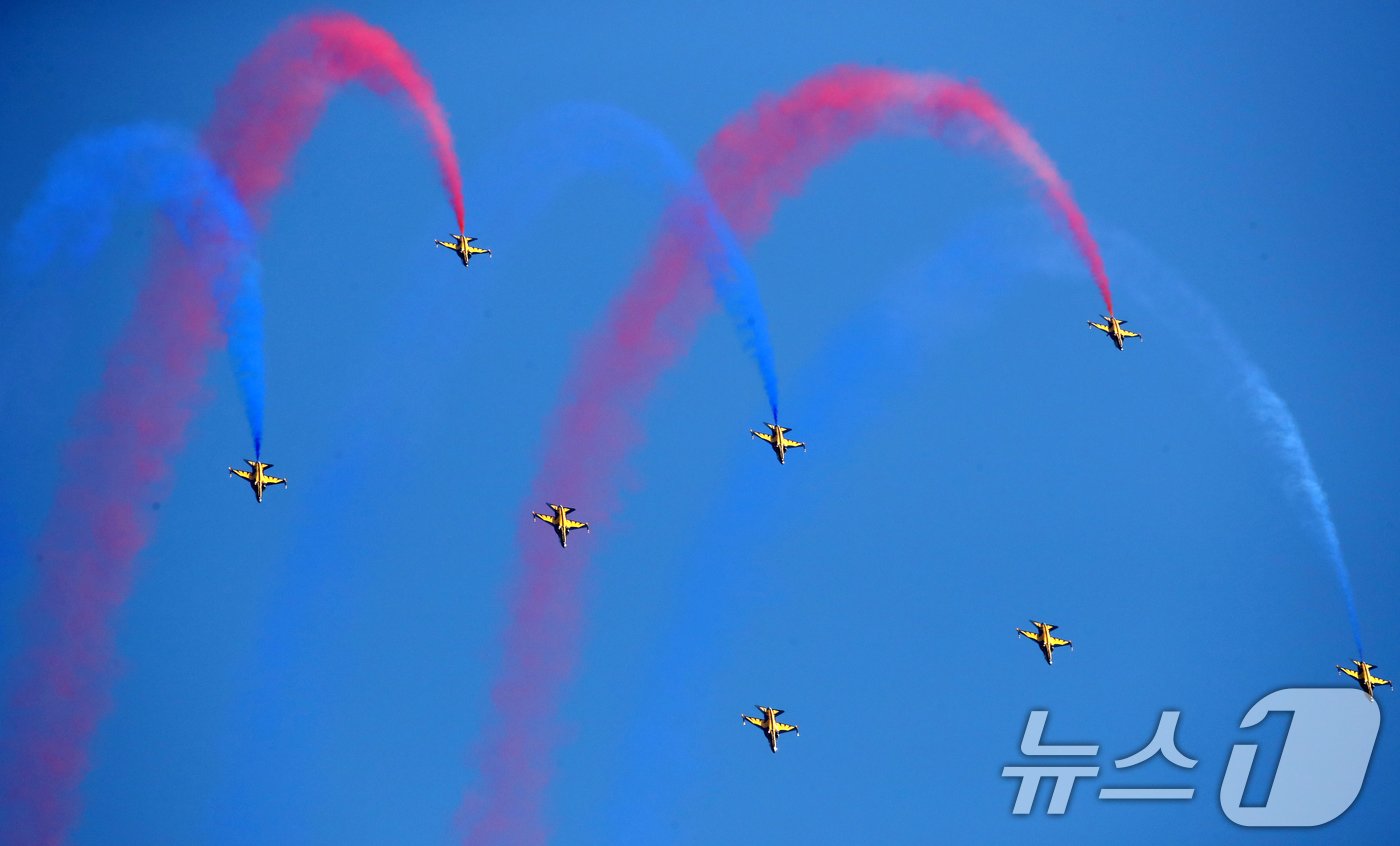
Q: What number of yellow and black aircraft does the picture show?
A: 8